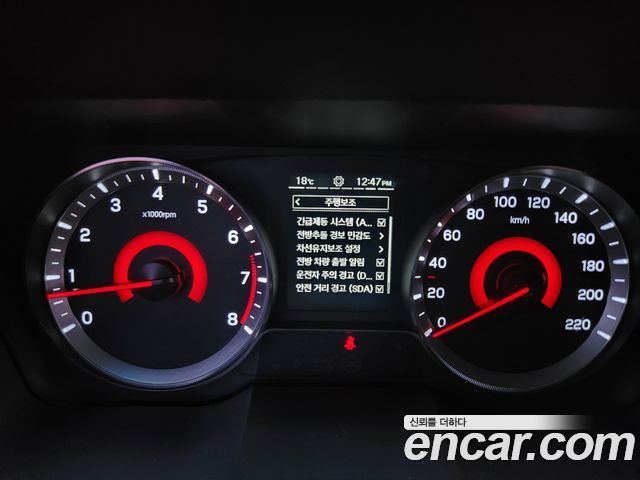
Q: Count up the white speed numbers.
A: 12